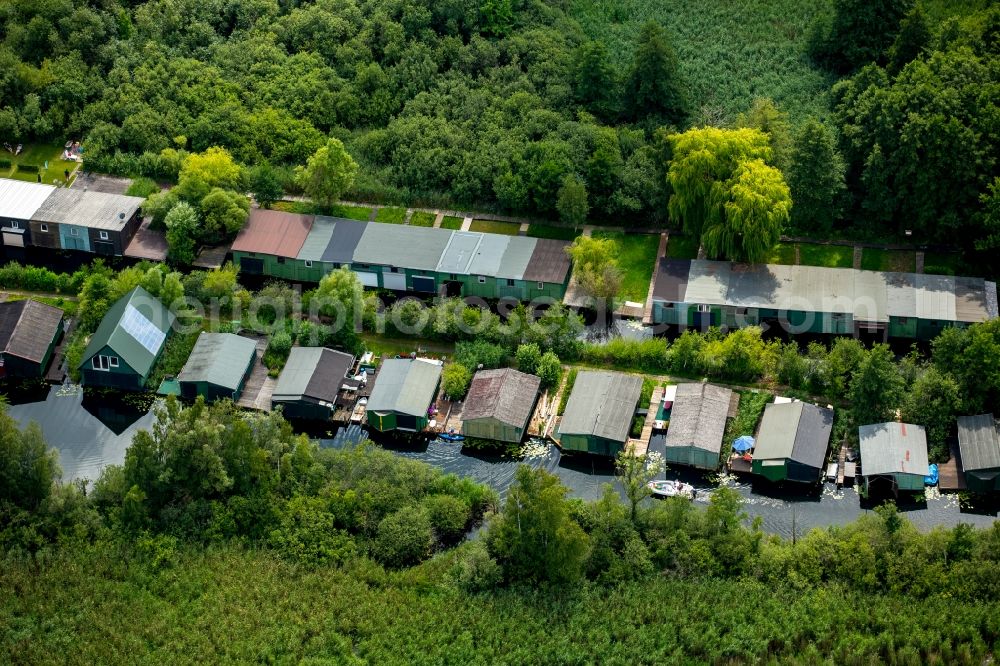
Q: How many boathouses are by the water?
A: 11